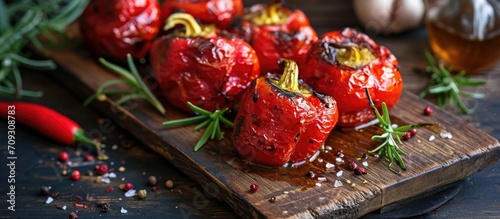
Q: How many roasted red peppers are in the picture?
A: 6